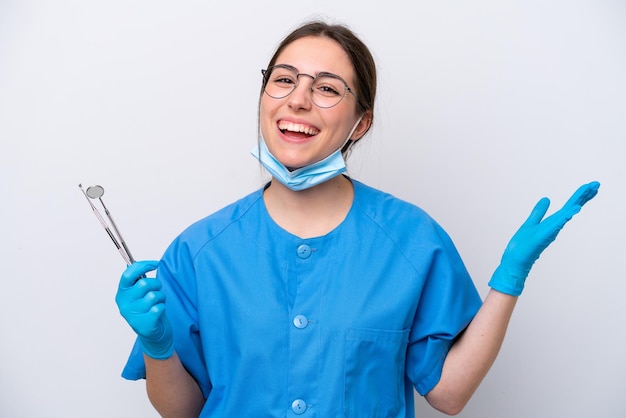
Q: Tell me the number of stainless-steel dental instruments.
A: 2